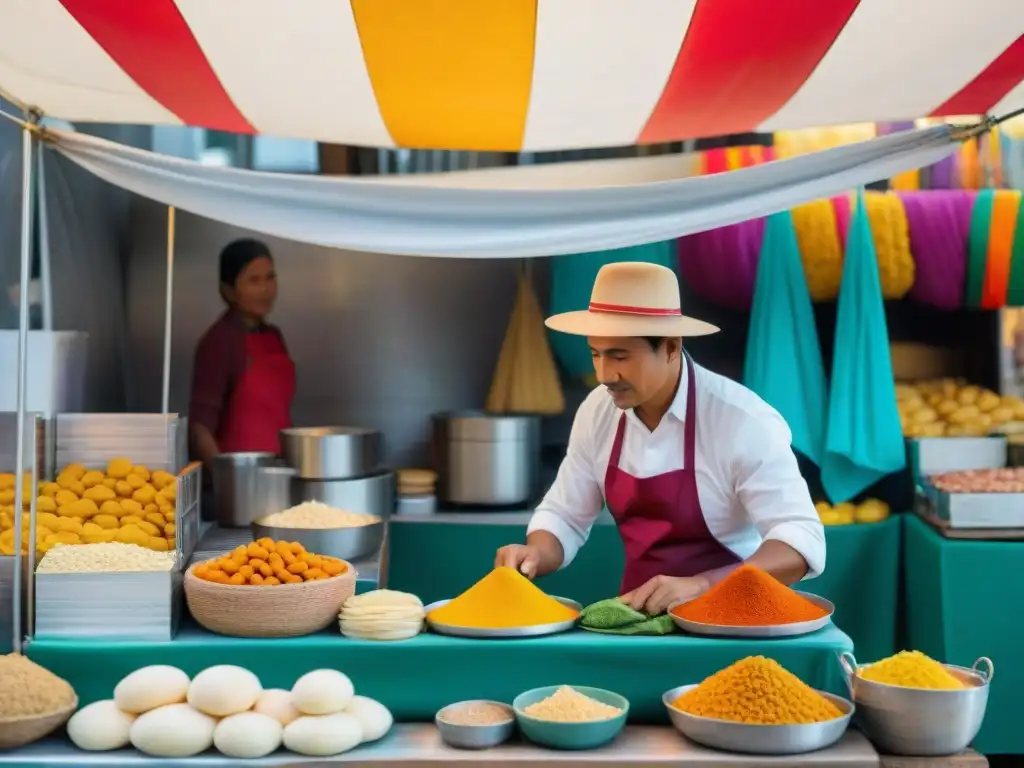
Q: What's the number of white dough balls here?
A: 9